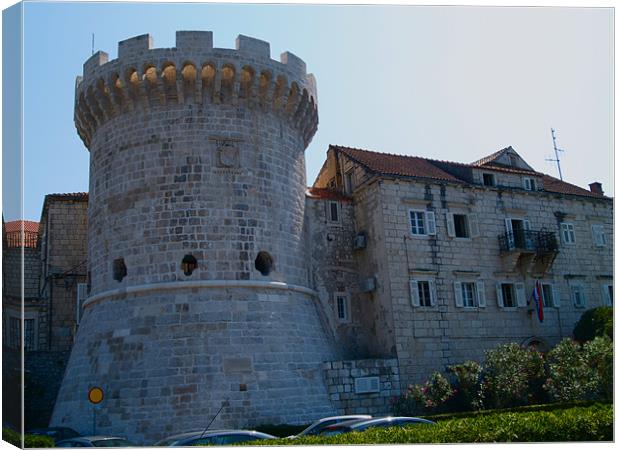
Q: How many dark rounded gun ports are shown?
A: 3